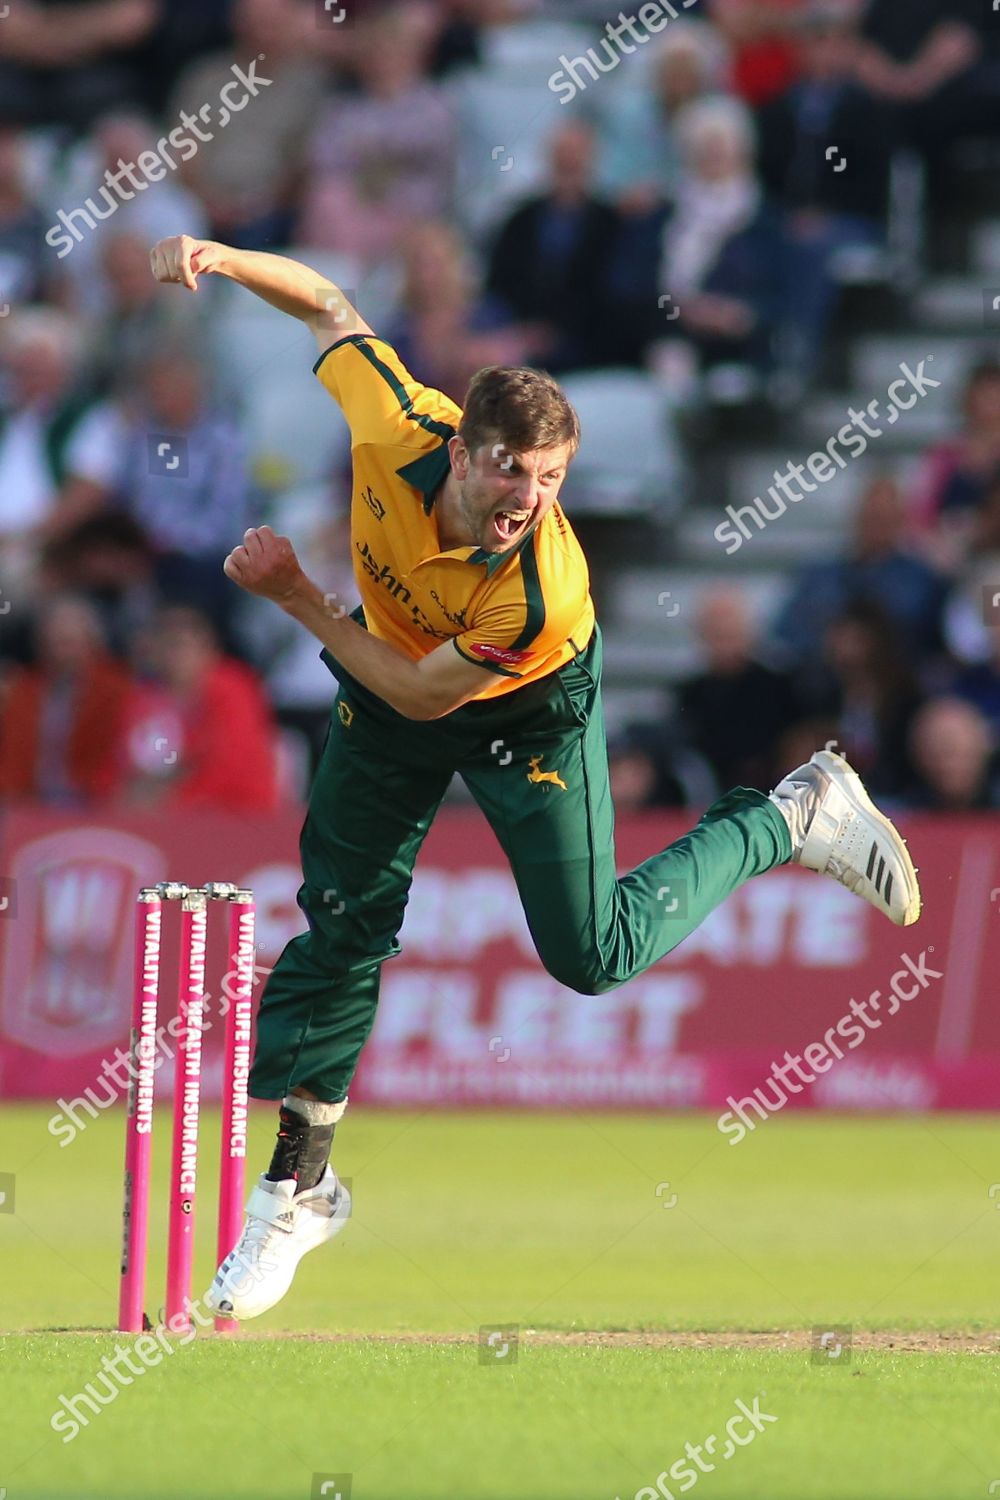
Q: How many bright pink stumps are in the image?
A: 3